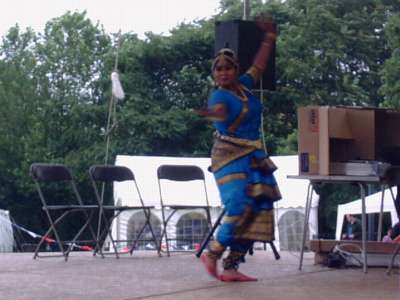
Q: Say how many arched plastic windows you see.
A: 3